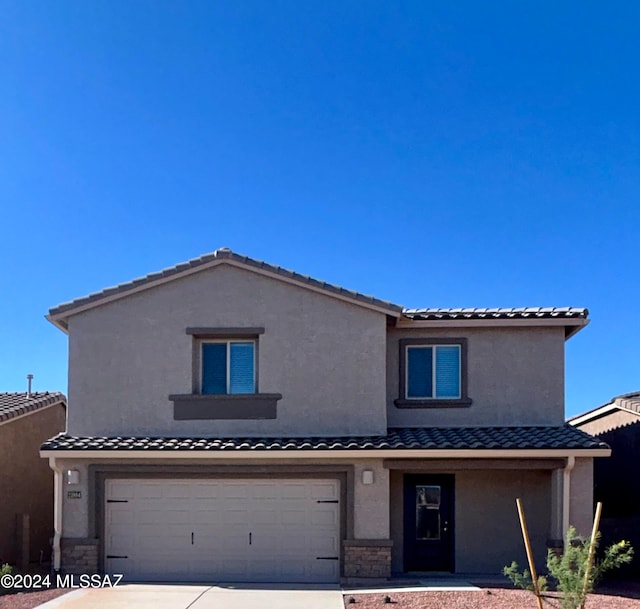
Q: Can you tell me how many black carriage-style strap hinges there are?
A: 4